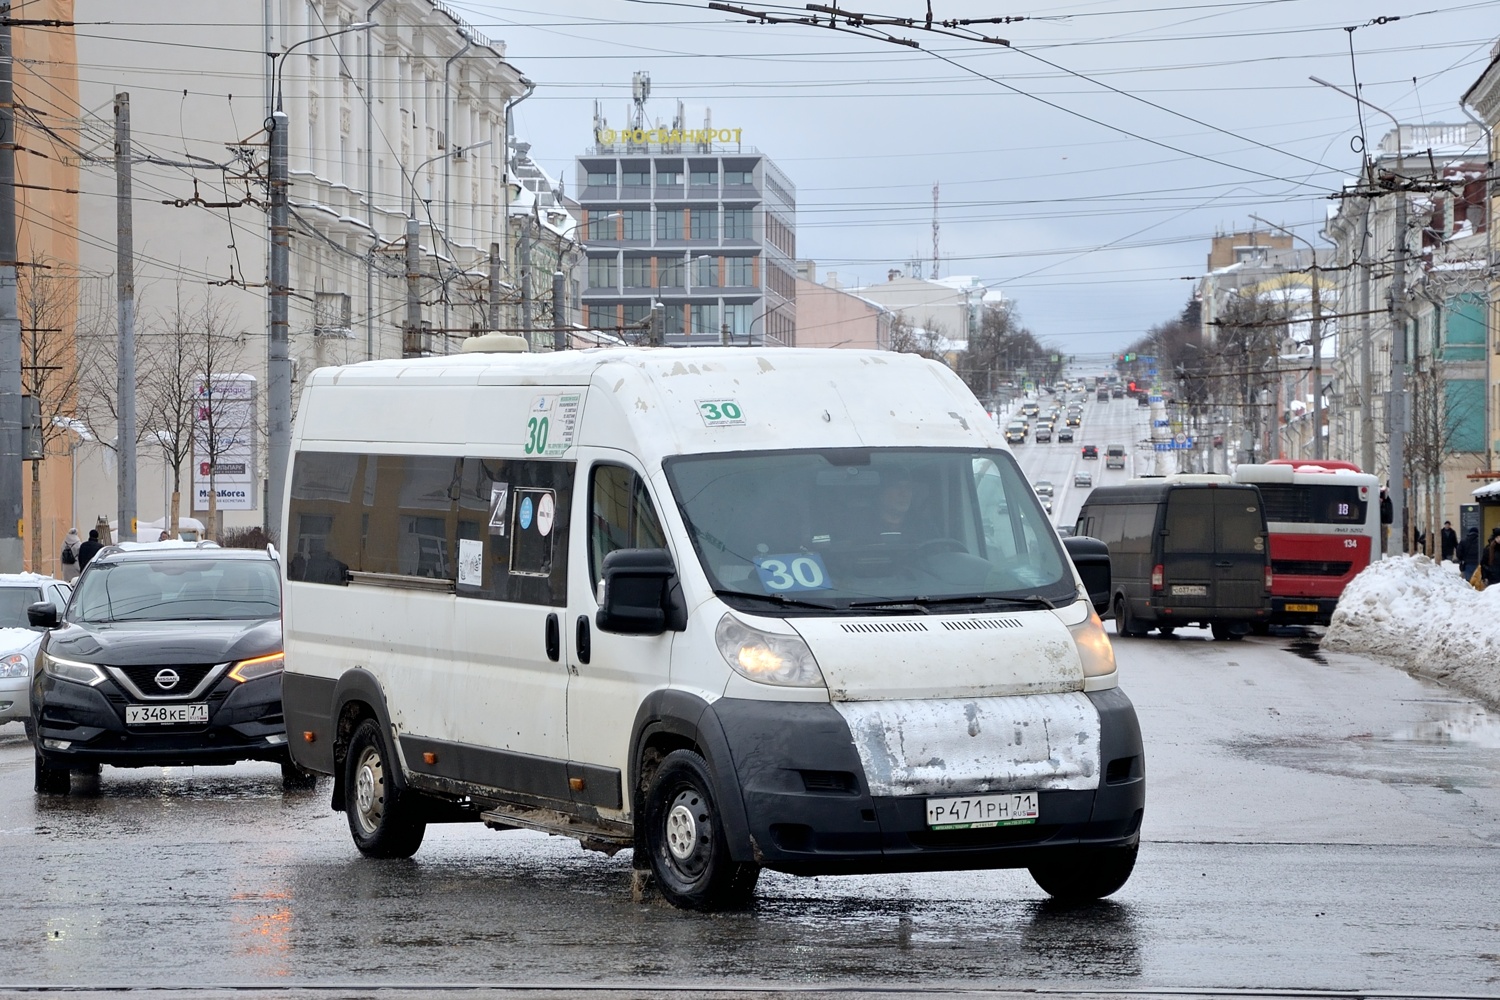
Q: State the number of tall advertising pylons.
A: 1